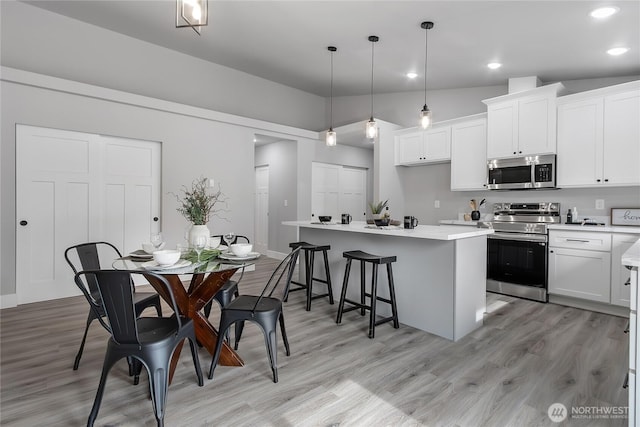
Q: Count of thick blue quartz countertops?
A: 0